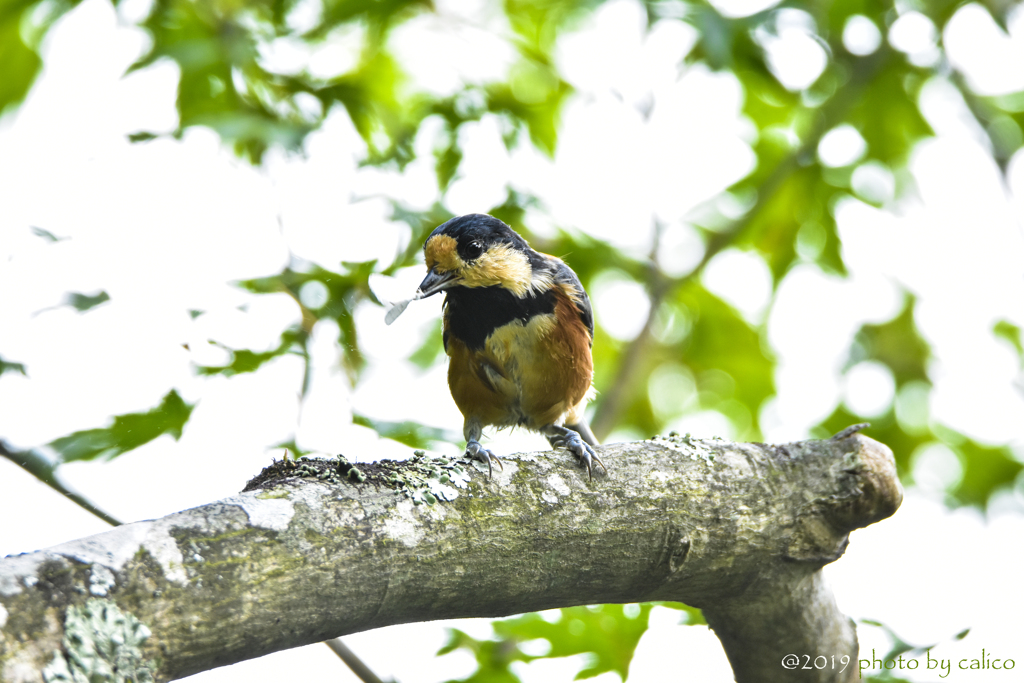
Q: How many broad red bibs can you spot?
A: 0